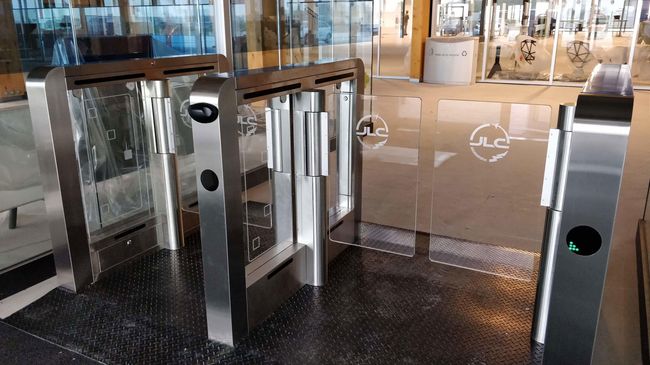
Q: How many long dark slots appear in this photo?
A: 8